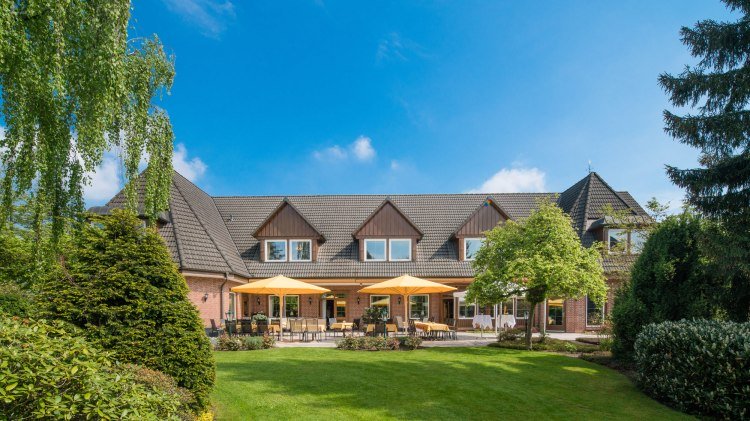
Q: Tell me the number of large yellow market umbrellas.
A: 2